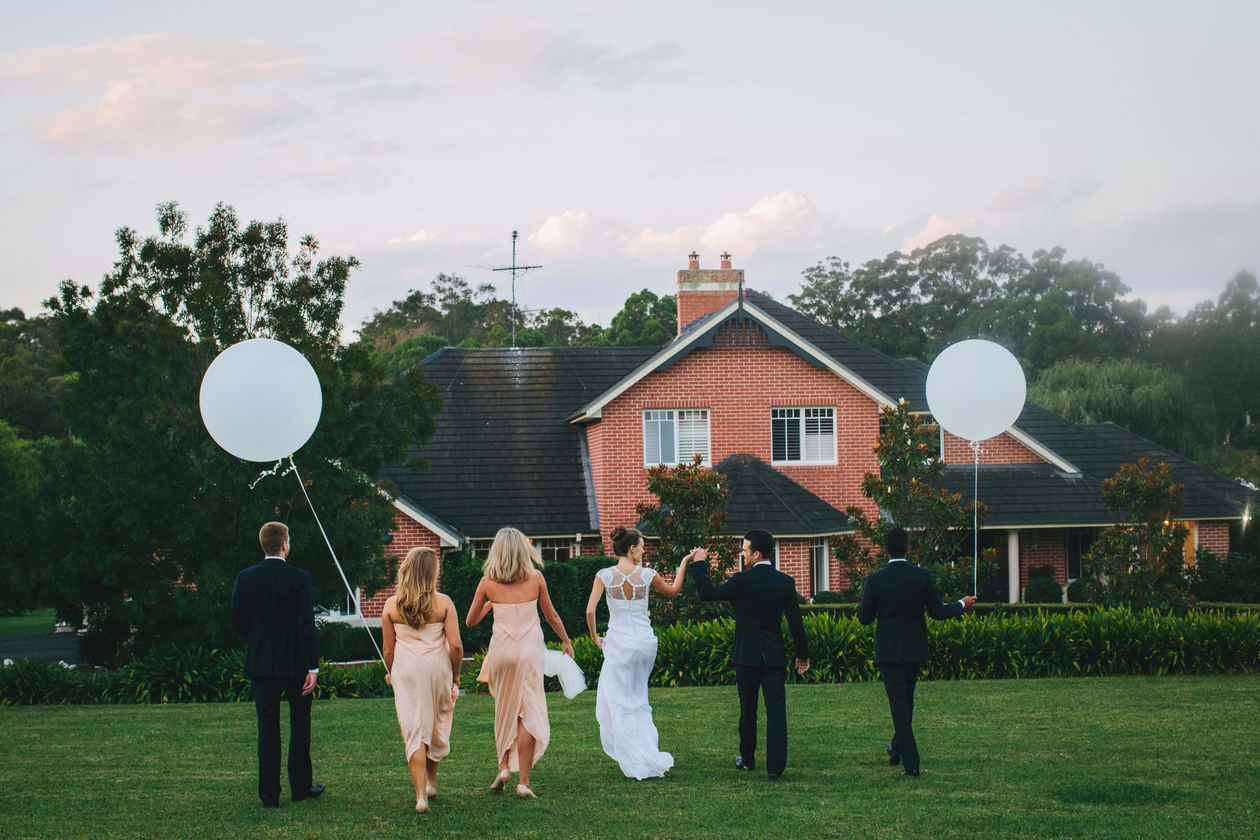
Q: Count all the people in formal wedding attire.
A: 6